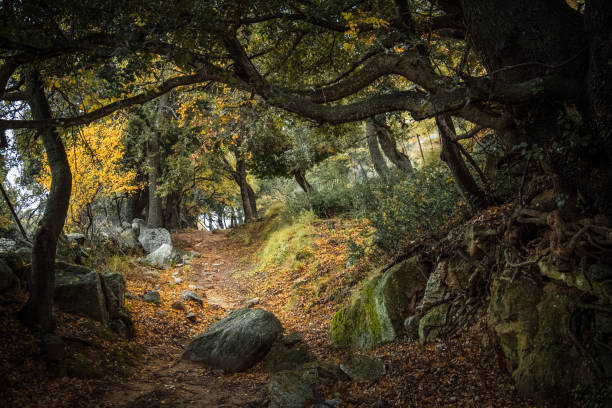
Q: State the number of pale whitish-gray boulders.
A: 2